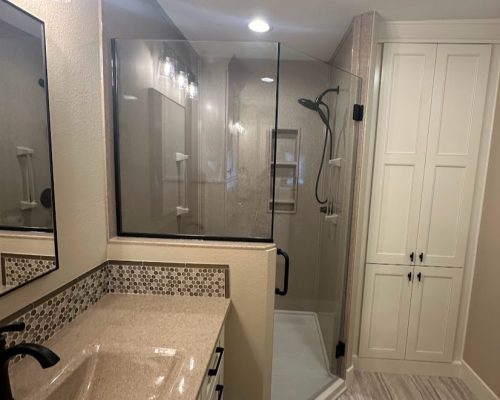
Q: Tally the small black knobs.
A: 4